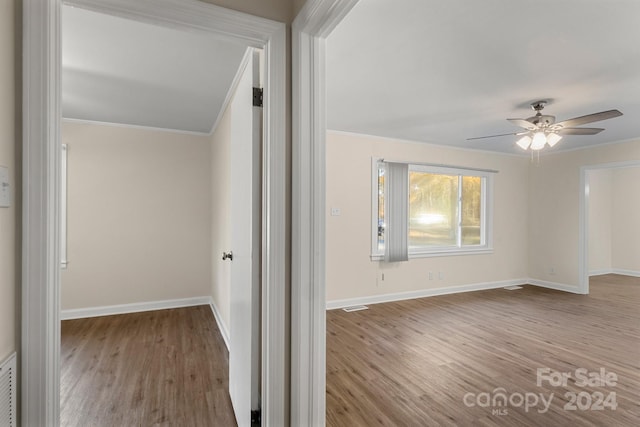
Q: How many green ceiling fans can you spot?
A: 0